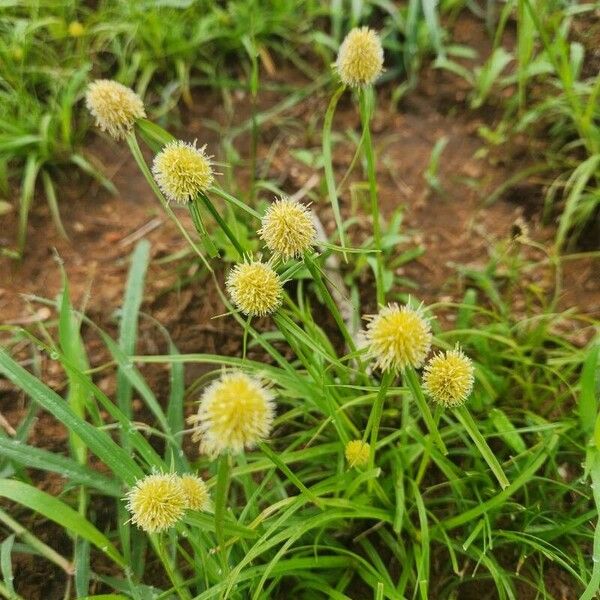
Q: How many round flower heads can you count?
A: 11